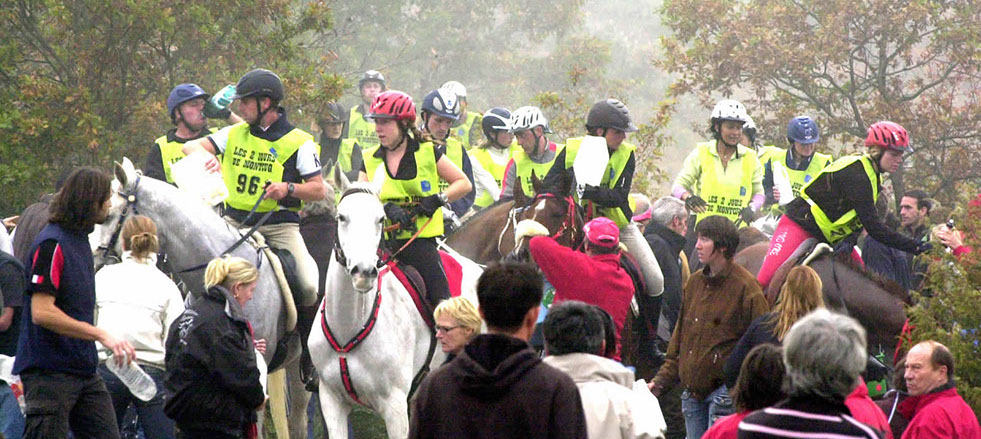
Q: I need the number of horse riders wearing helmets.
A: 14